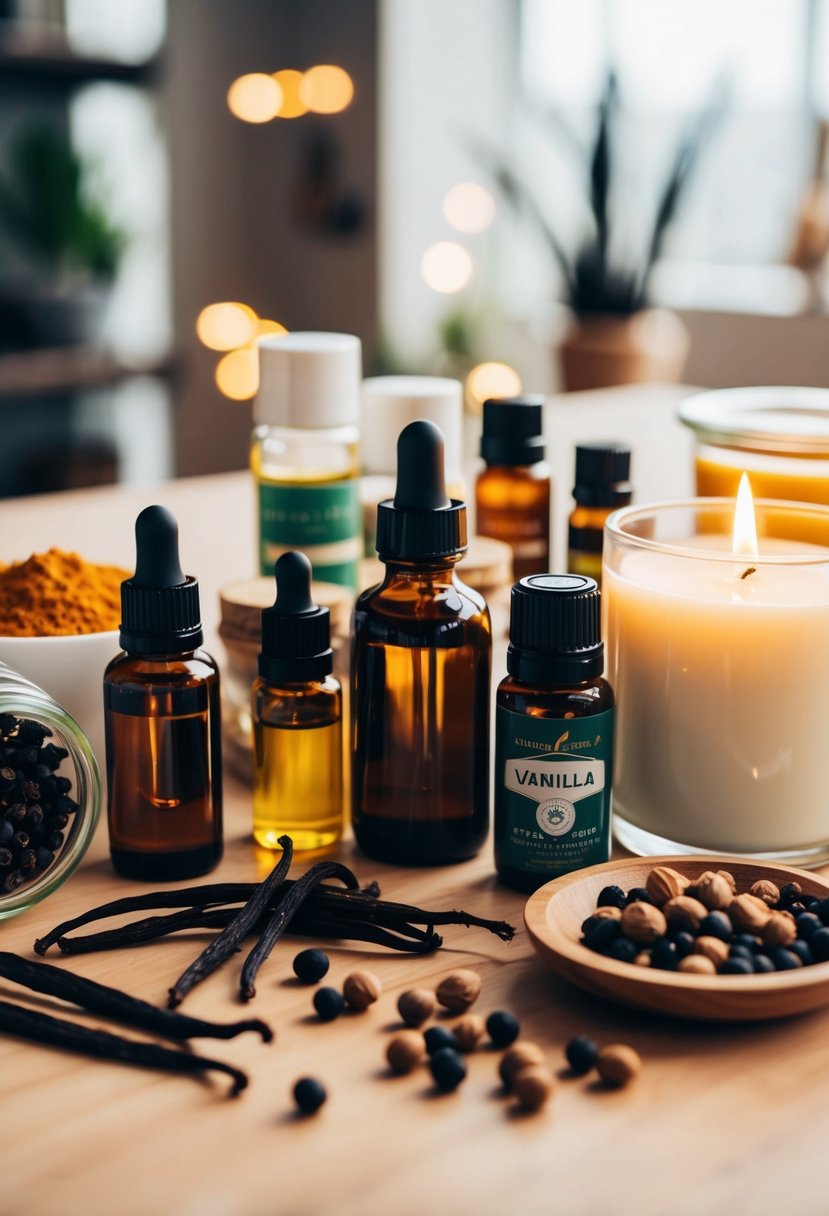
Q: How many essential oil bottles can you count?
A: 8